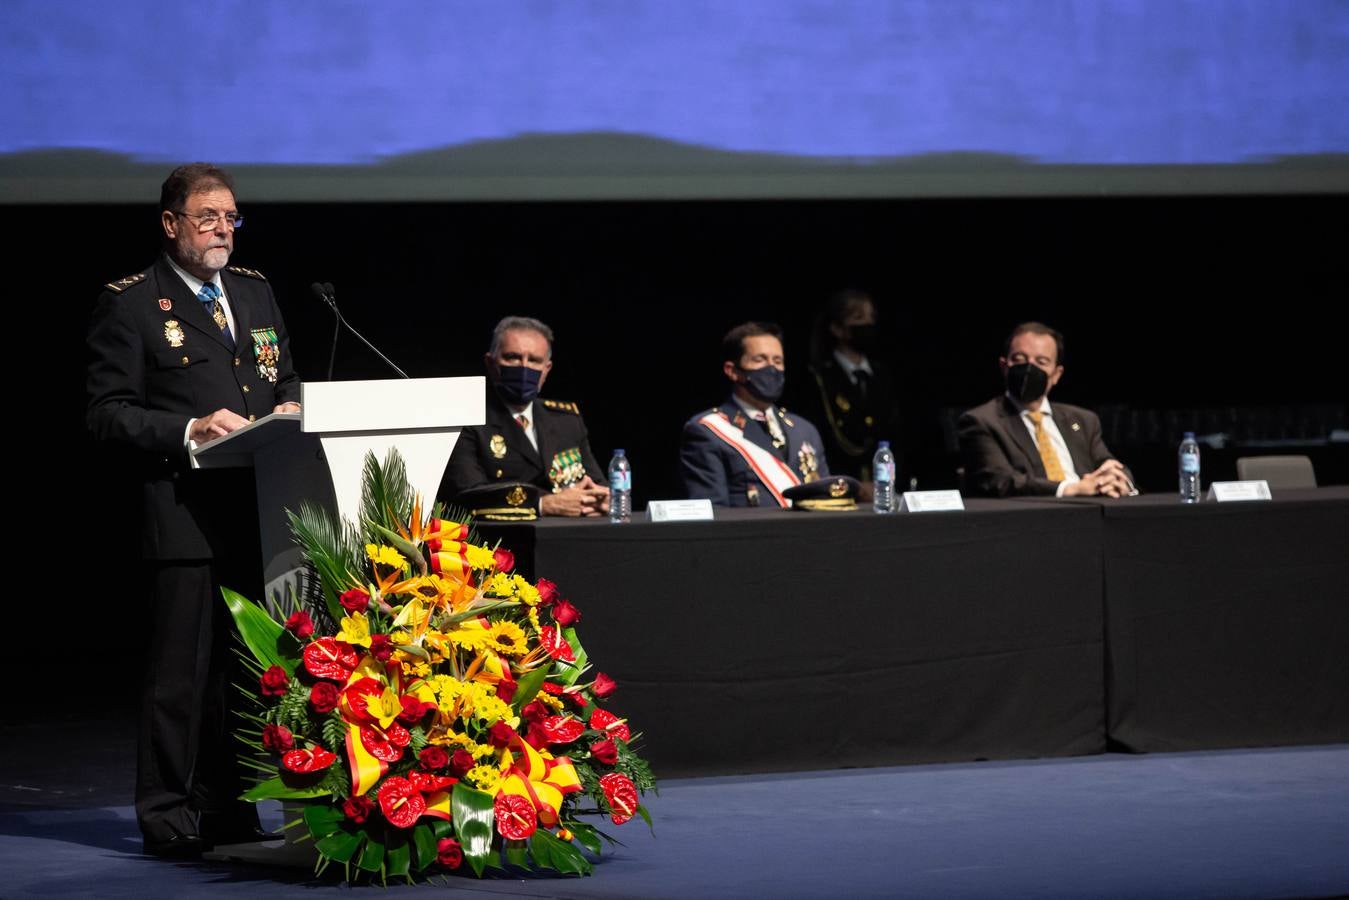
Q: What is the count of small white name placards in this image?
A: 3